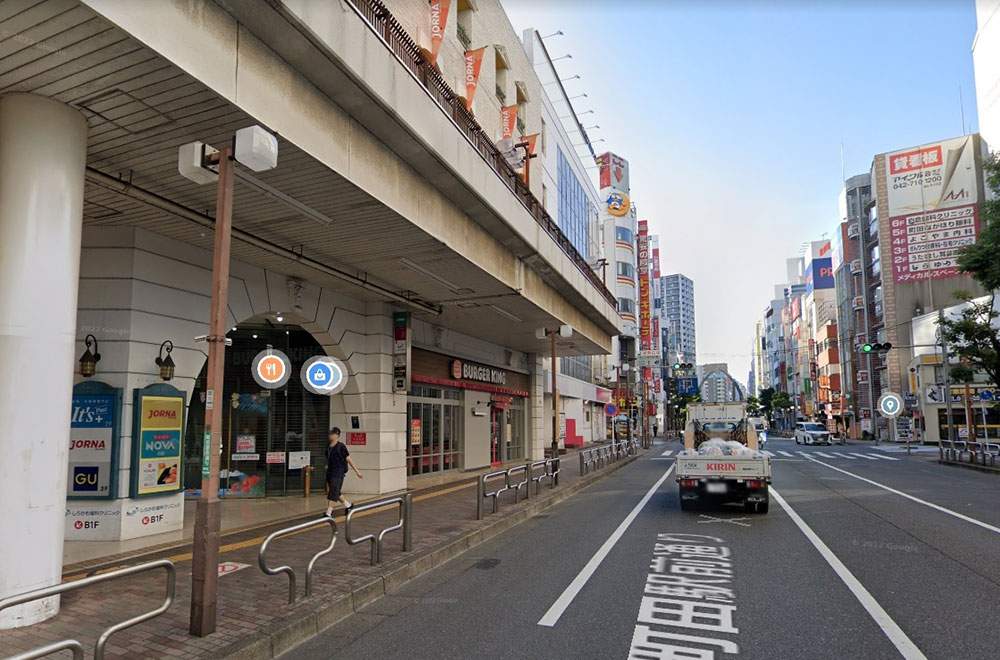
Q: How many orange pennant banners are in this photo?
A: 4